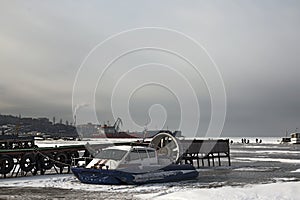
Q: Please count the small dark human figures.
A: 6